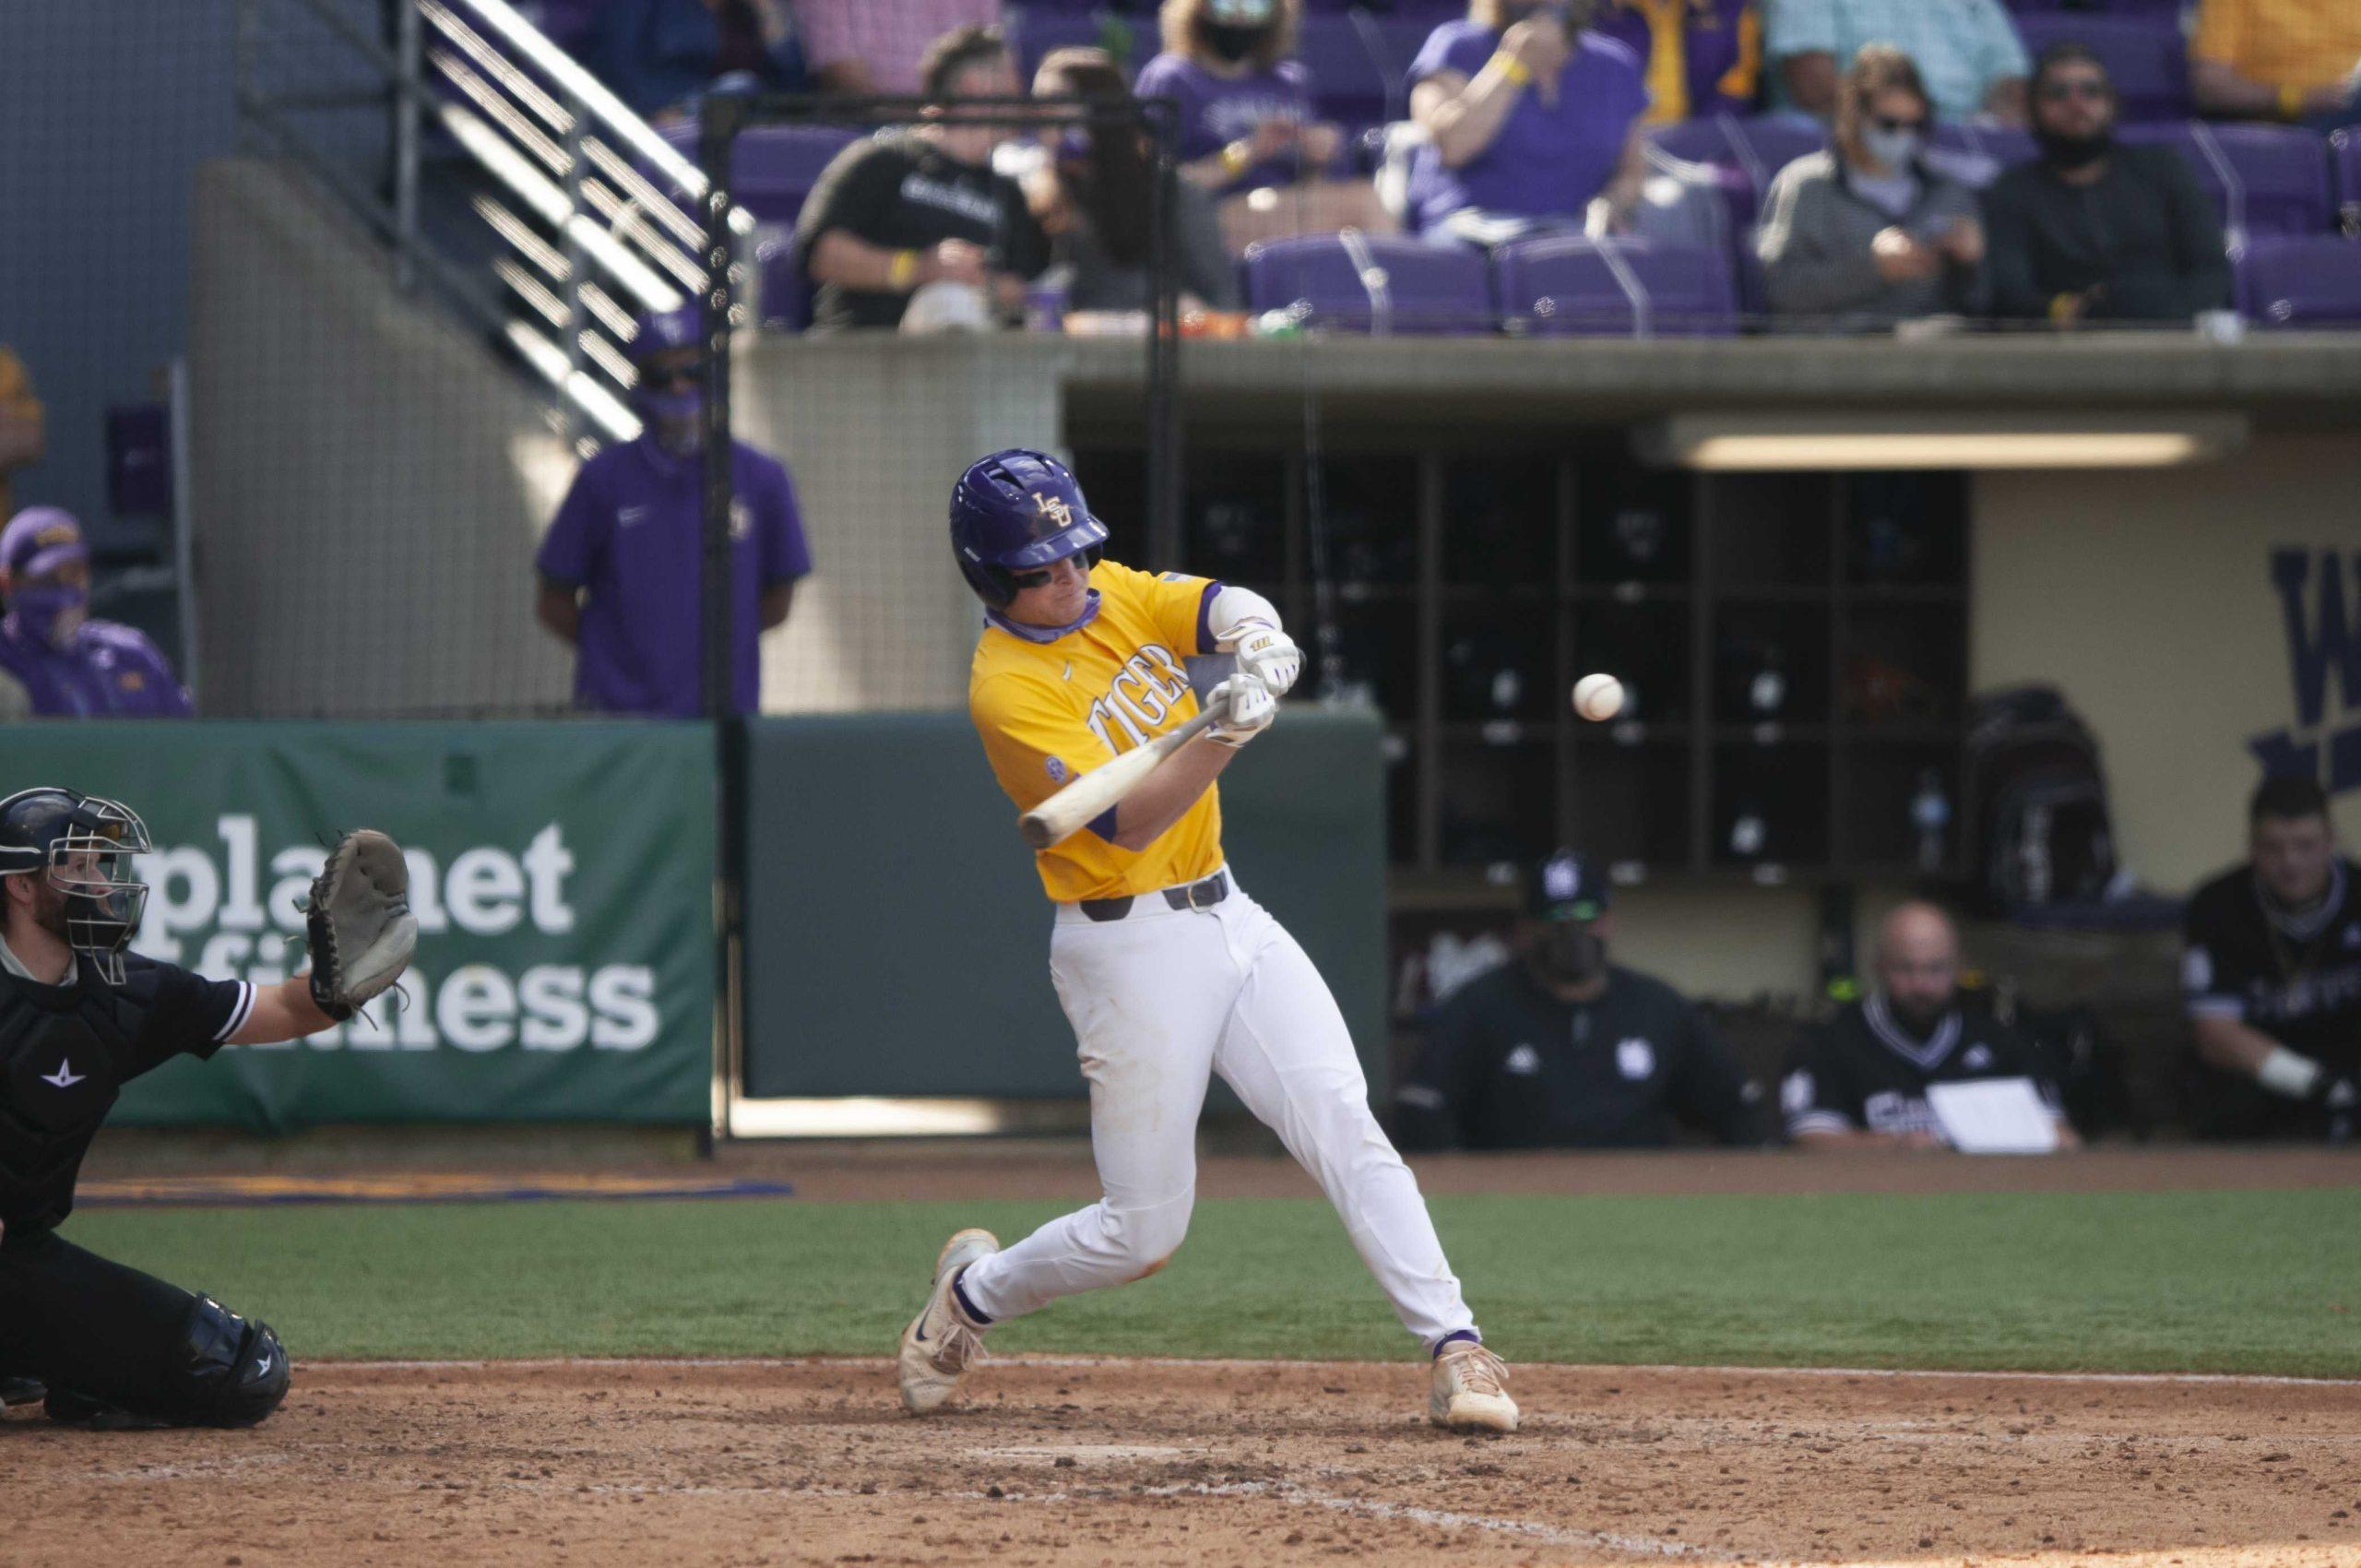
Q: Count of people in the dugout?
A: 3